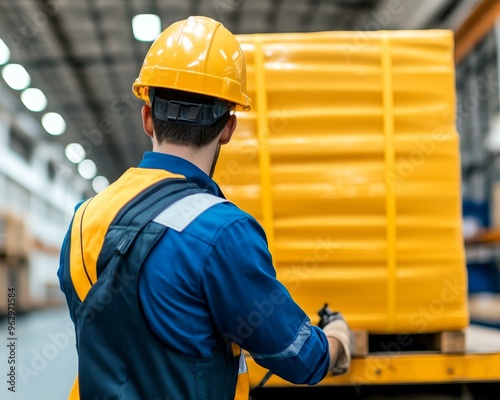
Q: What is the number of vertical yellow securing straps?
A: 2